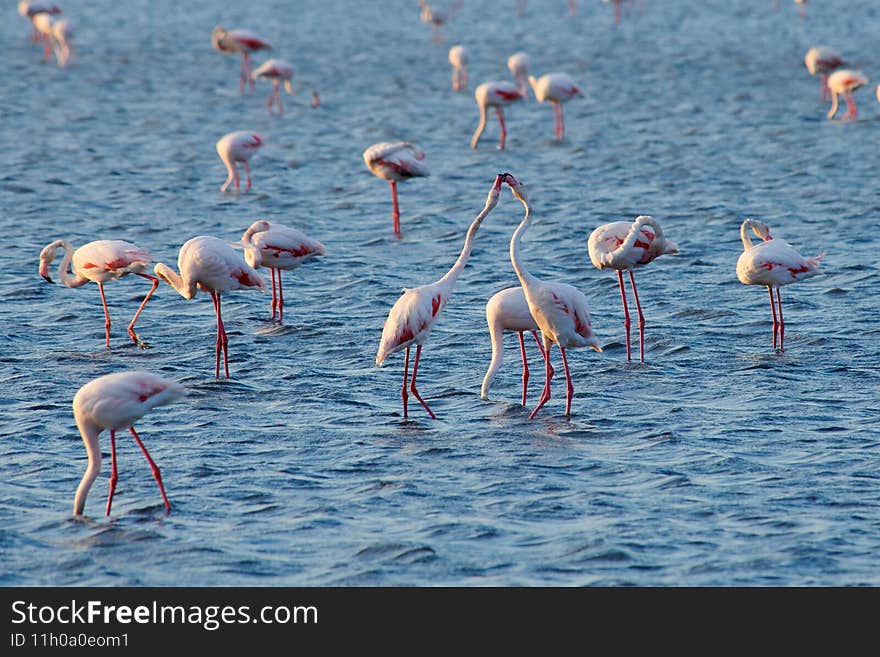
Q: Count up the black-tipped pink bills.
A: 3